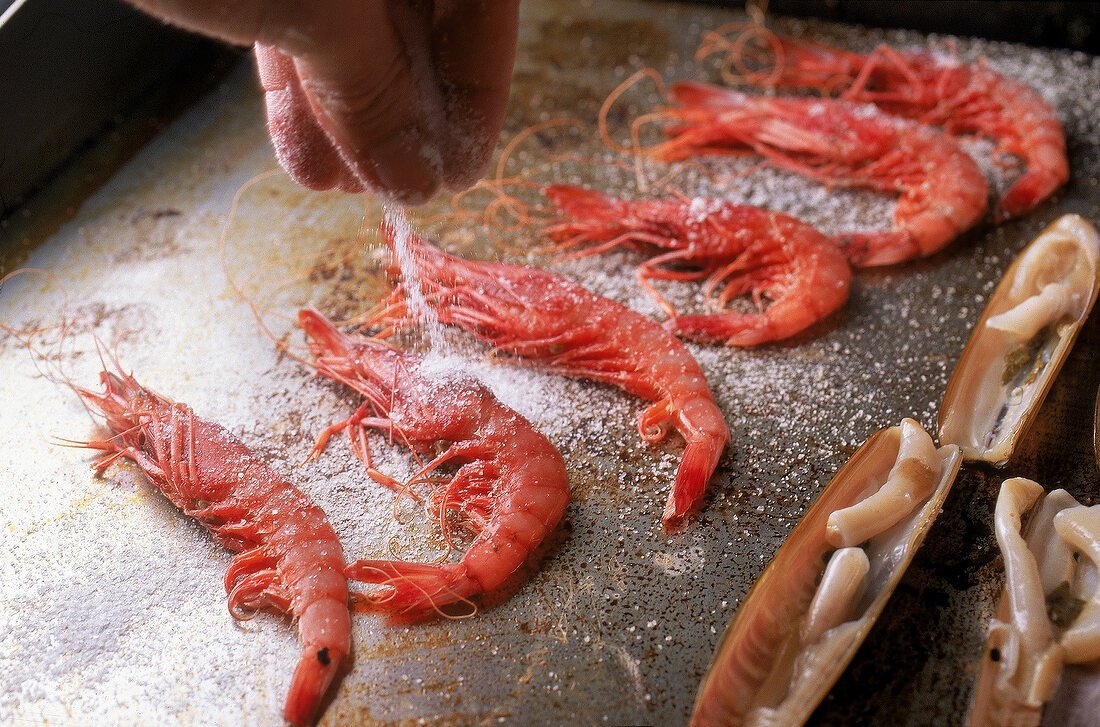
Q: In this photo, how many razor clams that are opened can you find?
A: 3